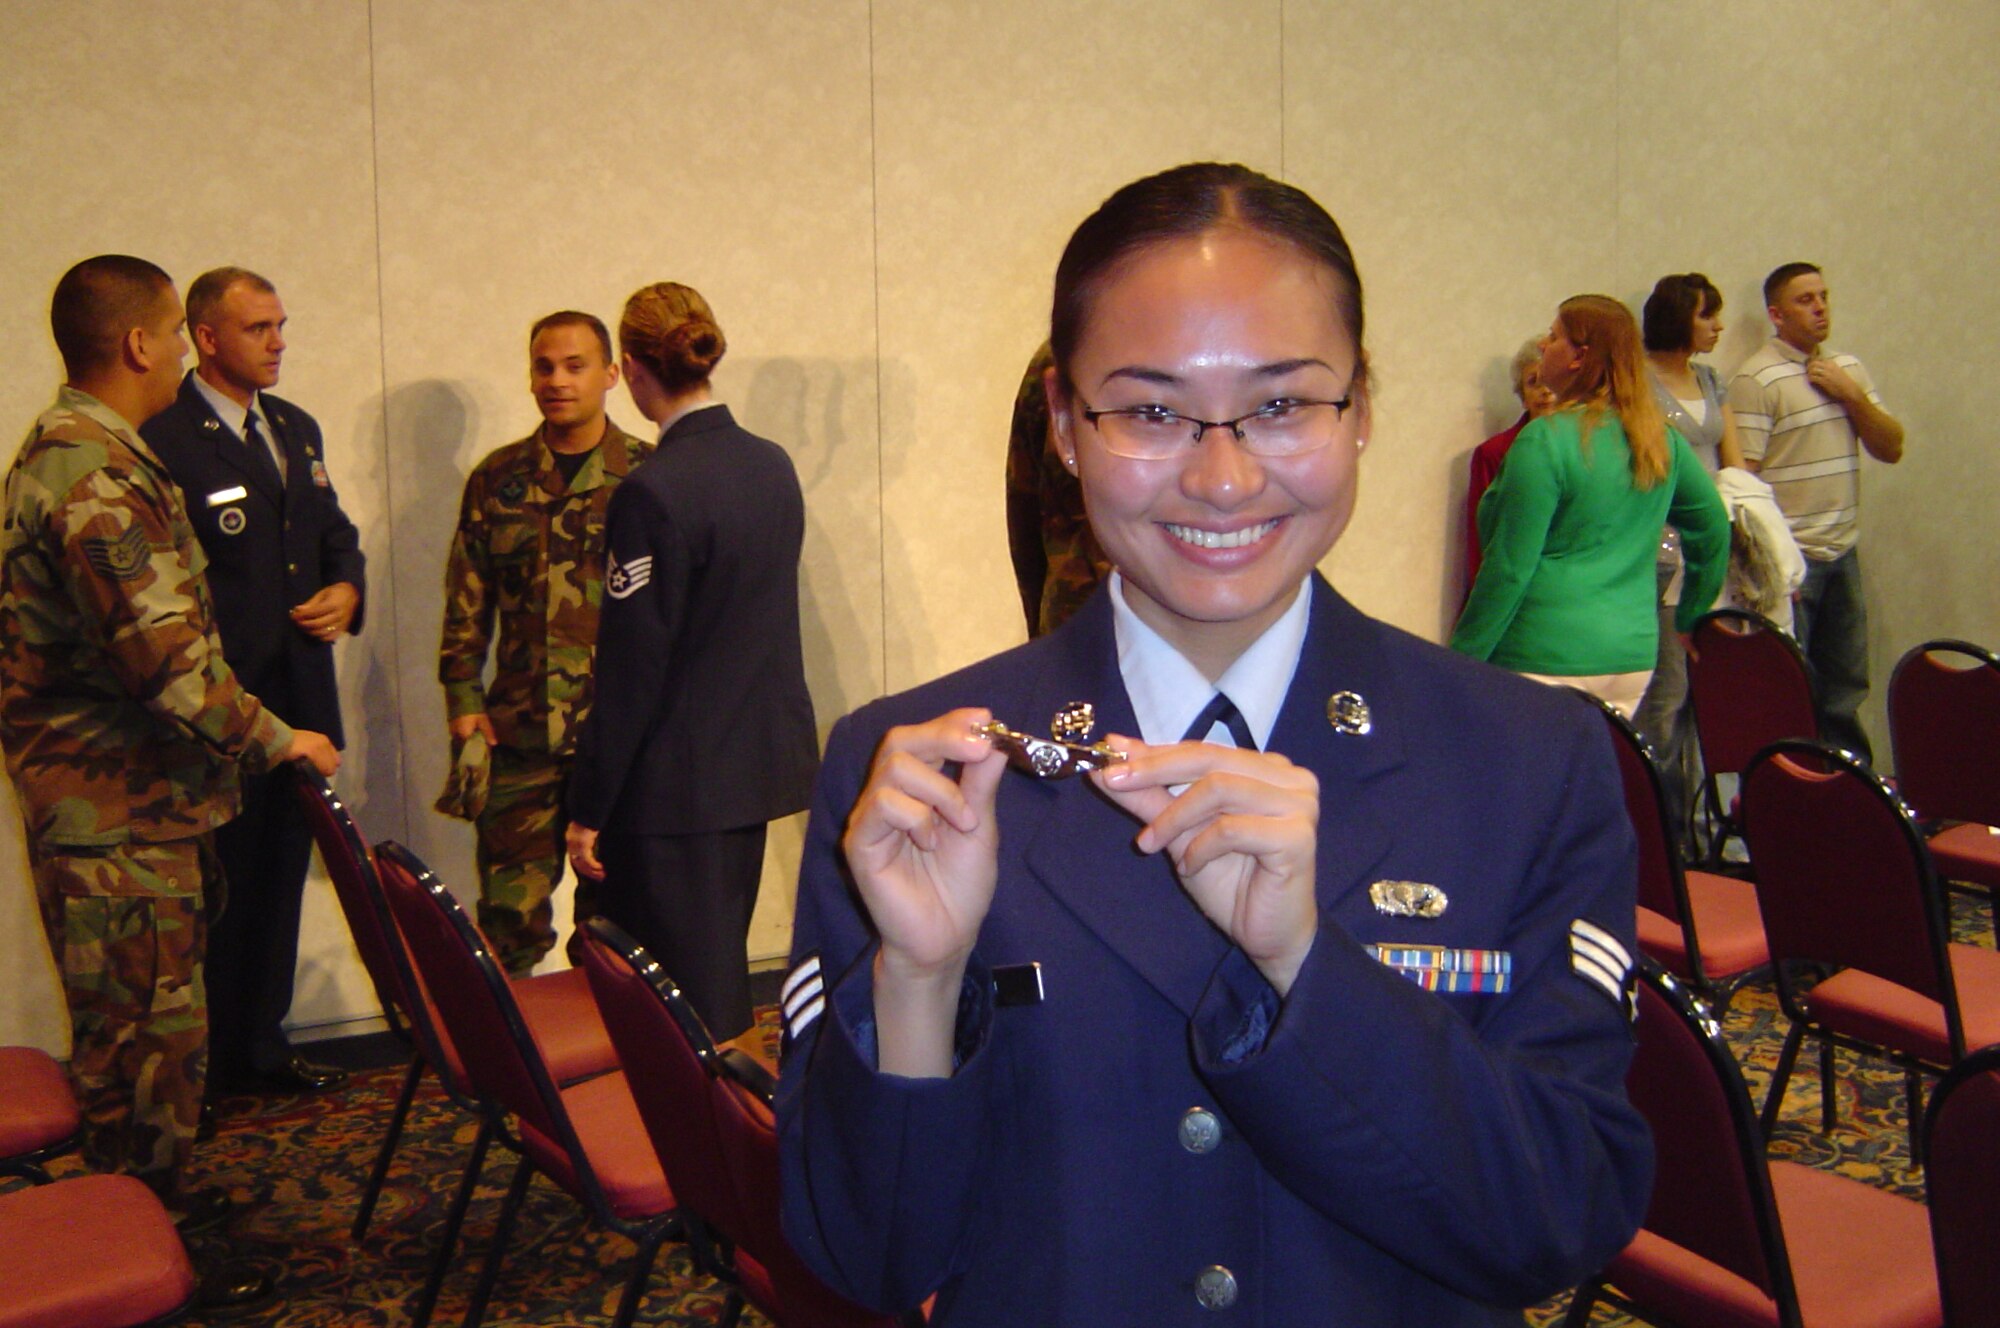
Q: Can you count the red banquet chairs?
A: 12